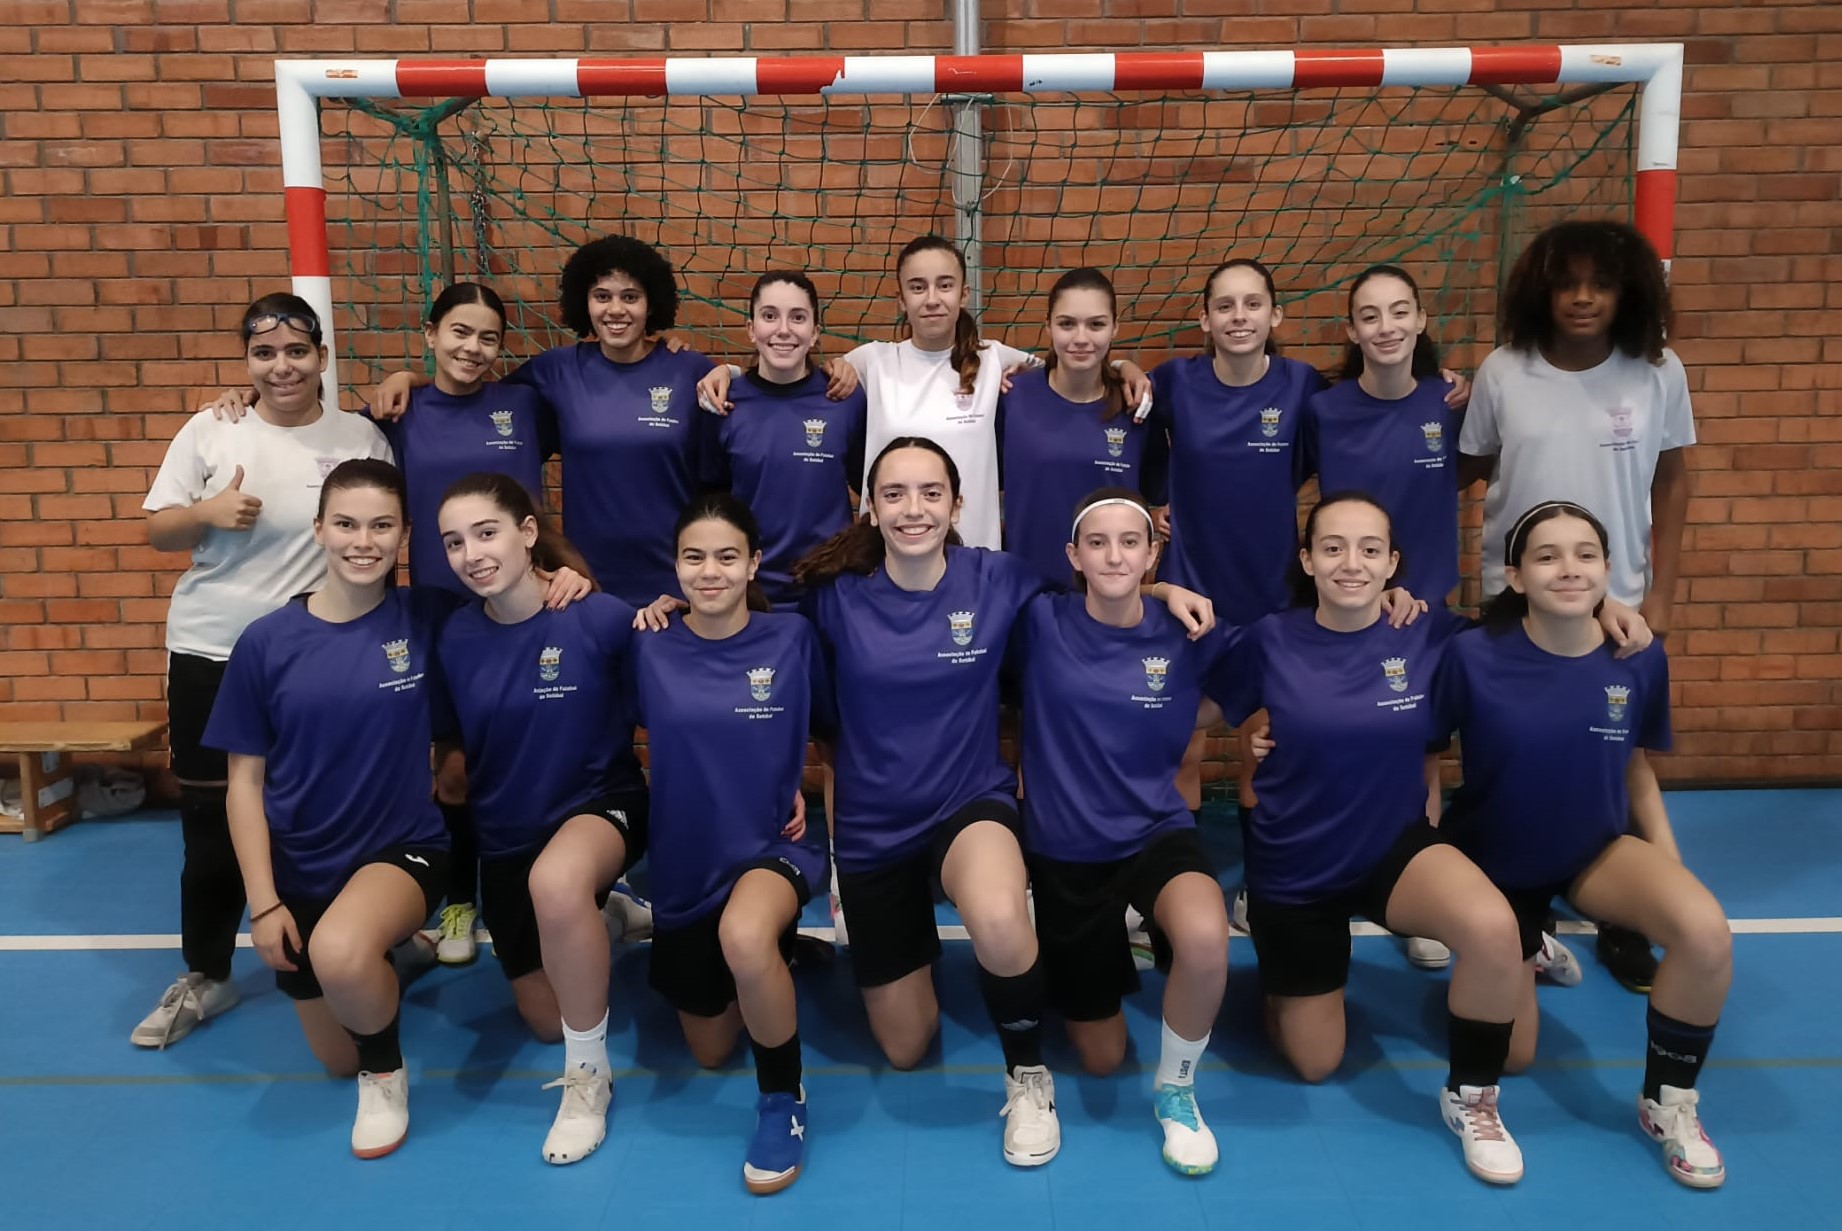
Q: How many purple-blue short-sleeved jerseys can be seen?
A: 13